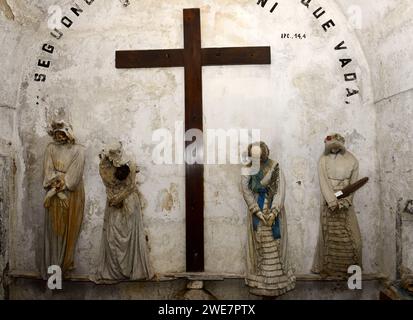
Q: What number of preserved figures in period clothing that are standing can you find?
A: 4